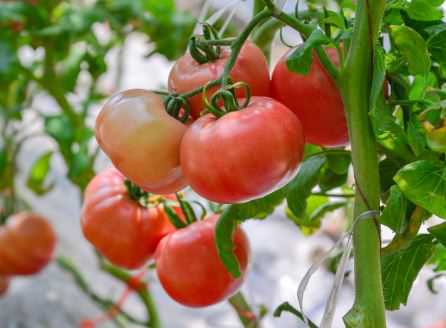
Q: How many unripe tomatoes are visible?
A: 1